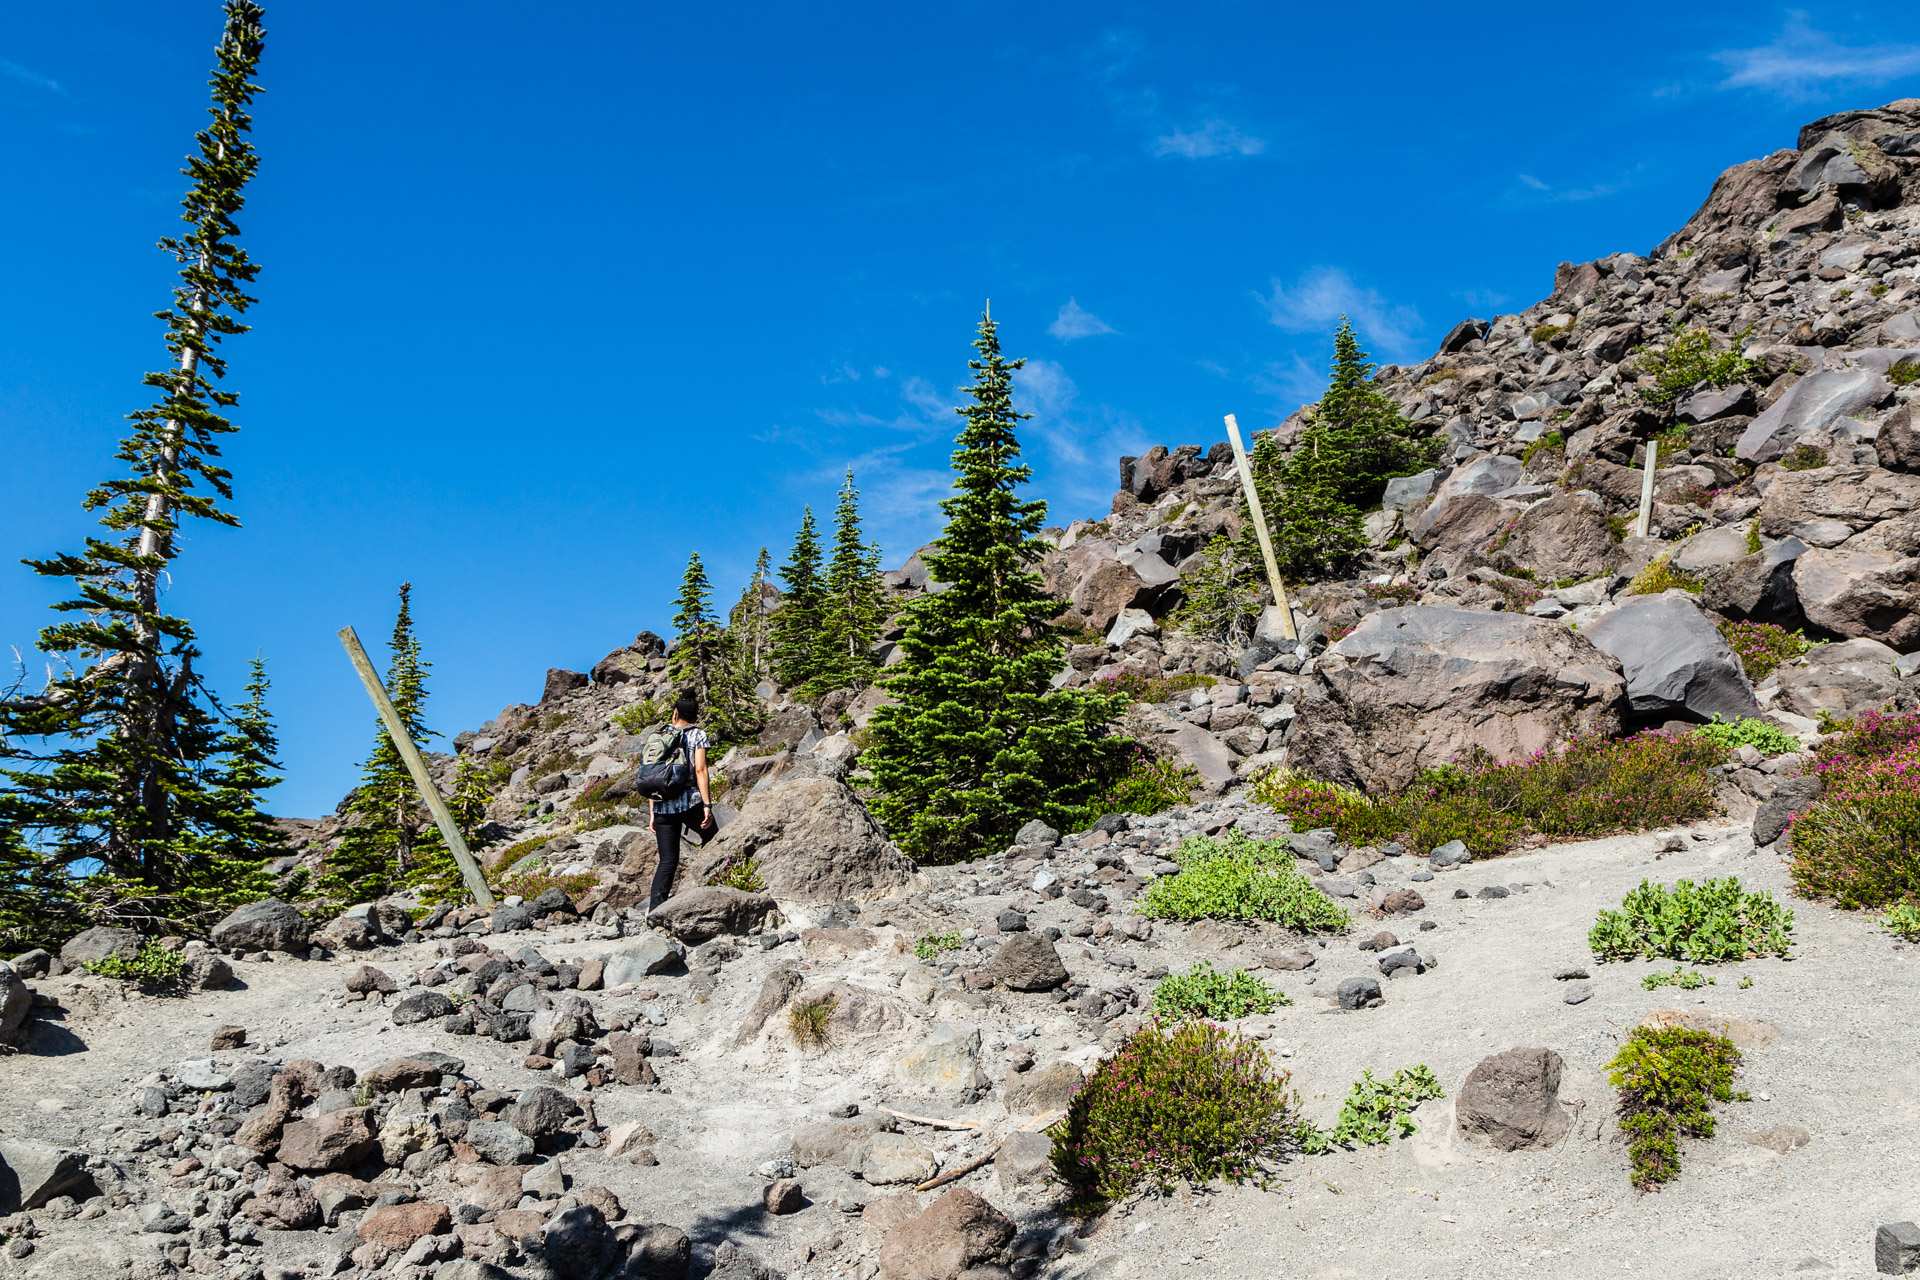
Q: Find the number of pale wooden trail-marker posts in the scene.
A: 3